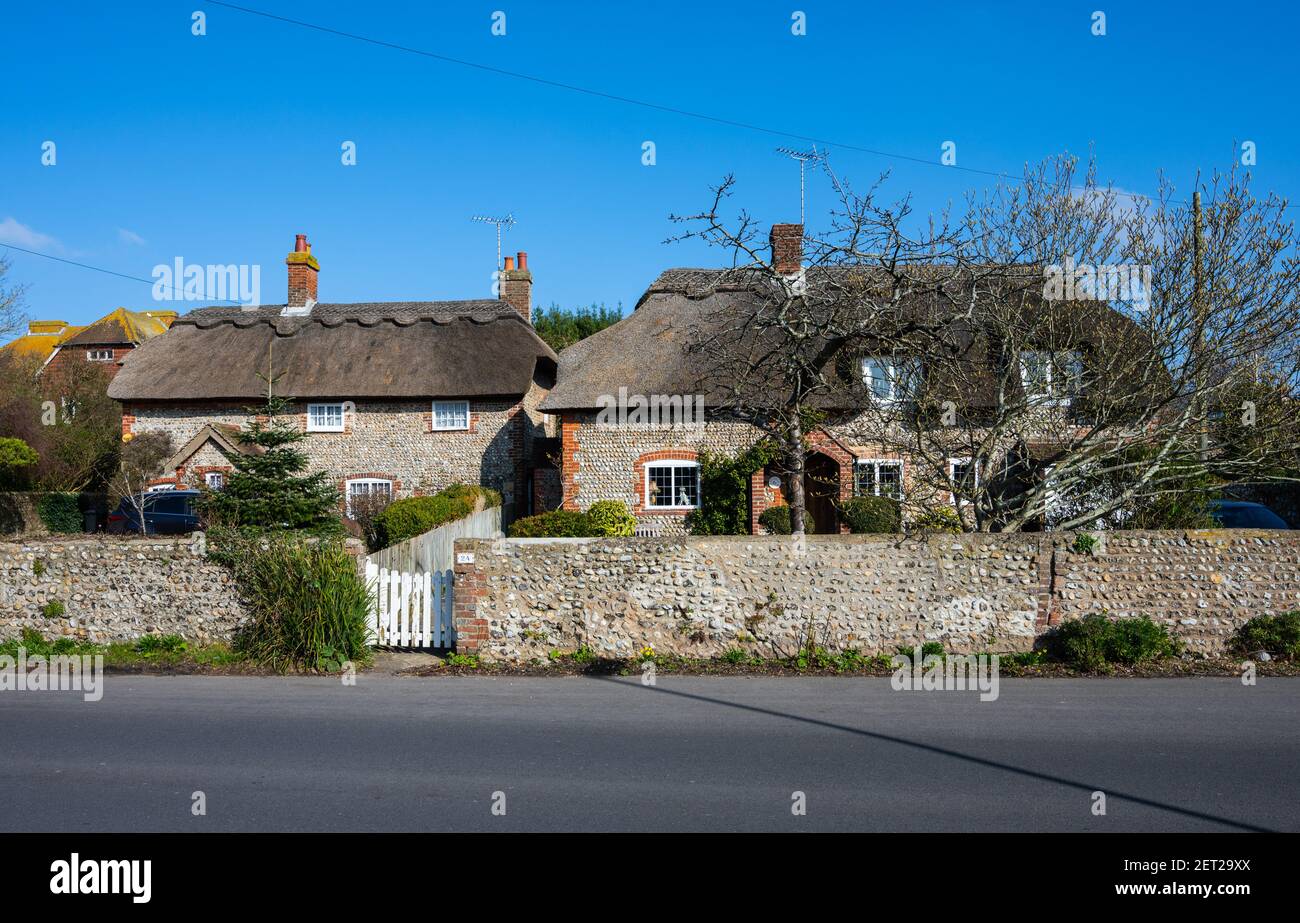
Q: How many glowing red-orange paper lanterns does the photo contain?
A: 0